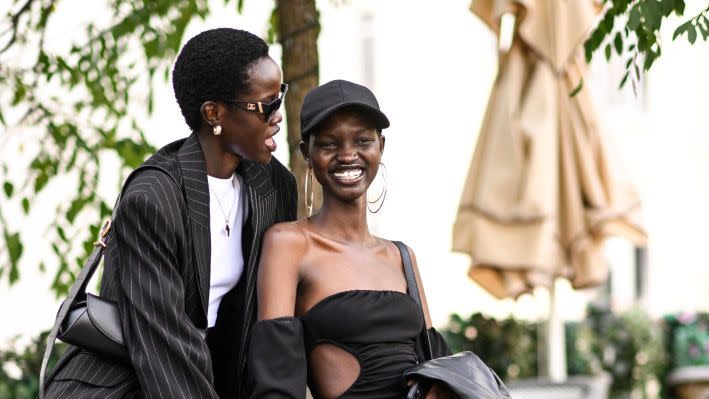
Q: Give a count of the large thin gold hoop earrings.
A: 2